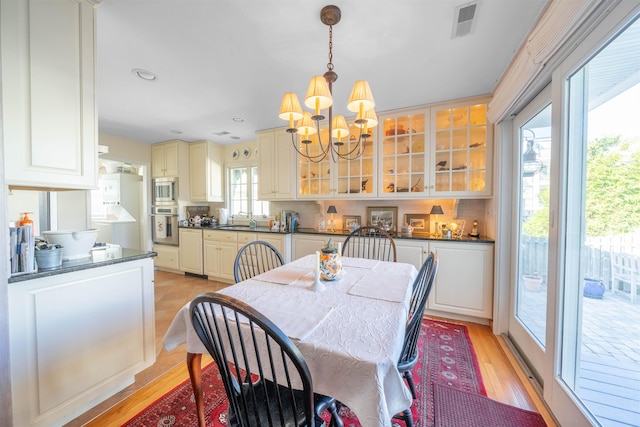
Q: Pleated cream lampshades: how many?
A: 6